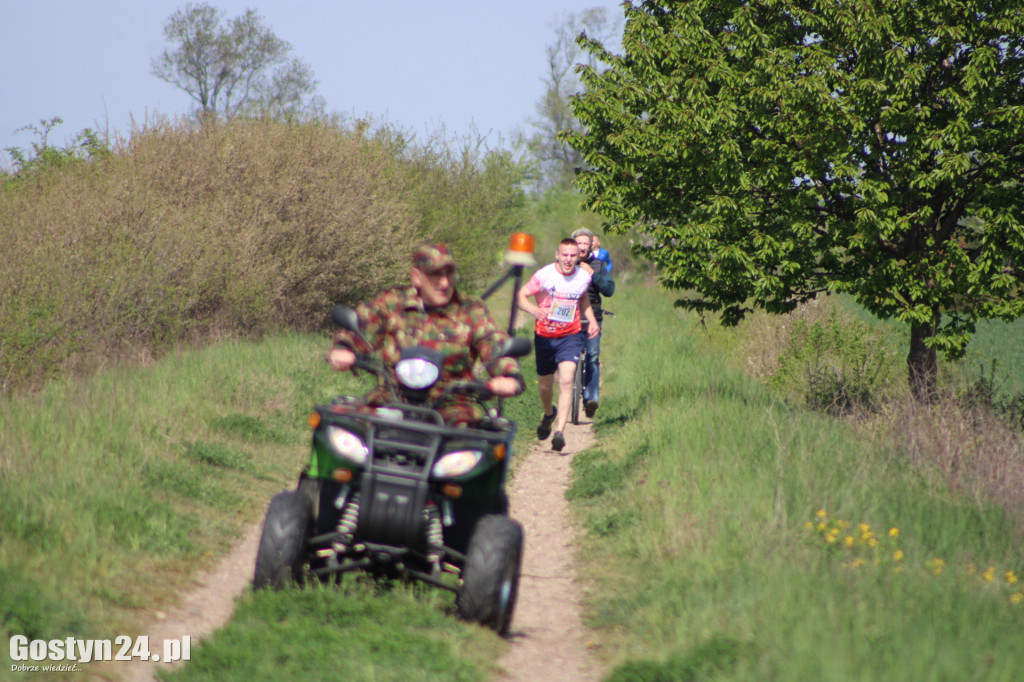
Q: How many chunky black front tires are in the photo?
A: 2